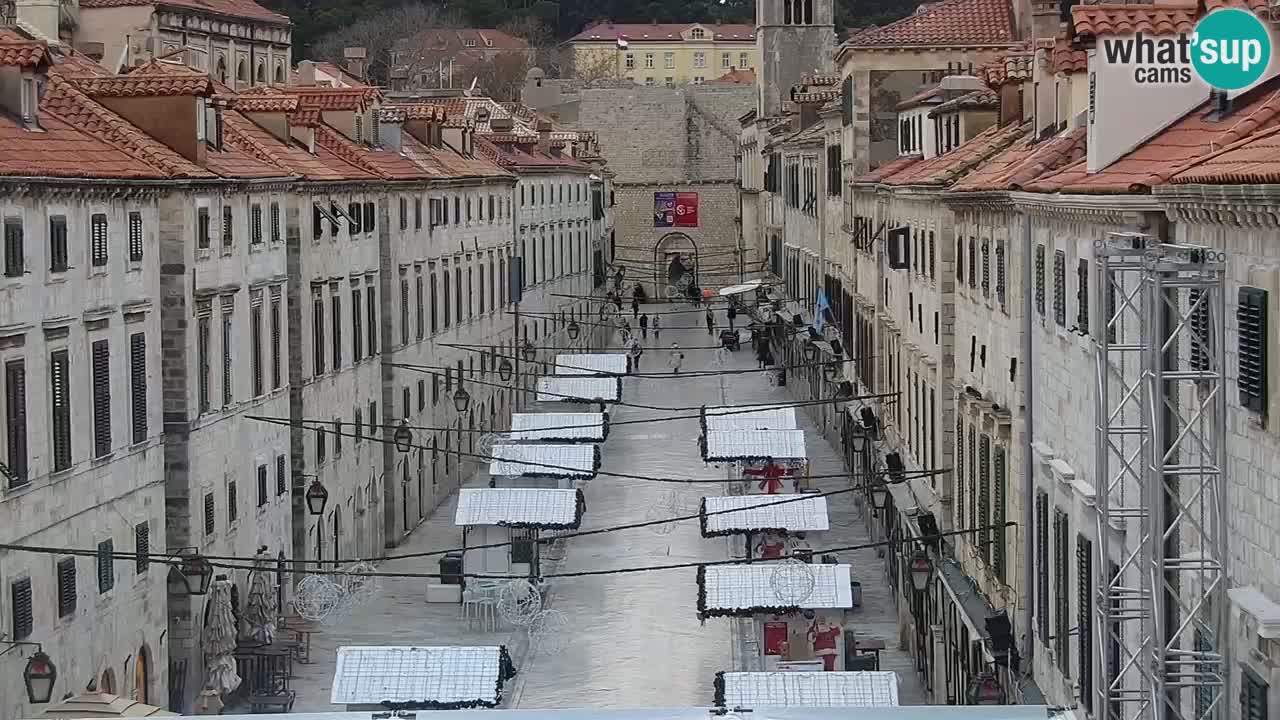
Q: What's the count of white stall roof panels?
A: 11